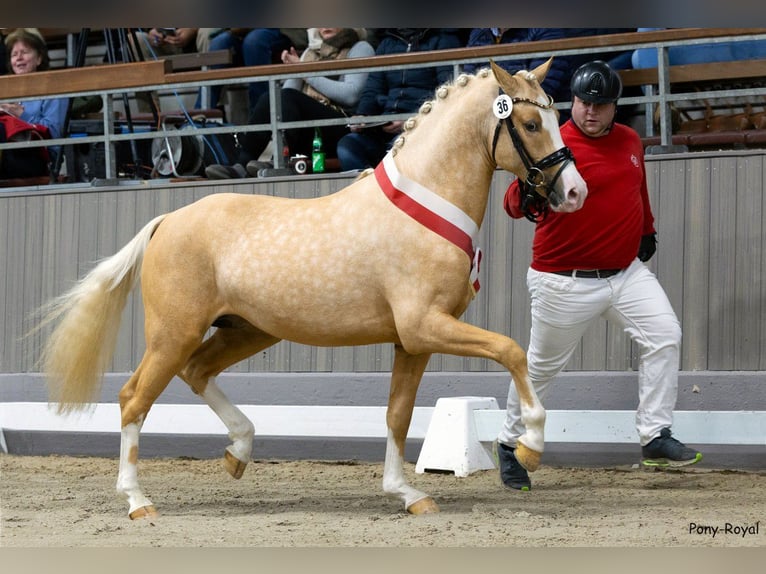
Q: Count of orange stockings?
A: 0